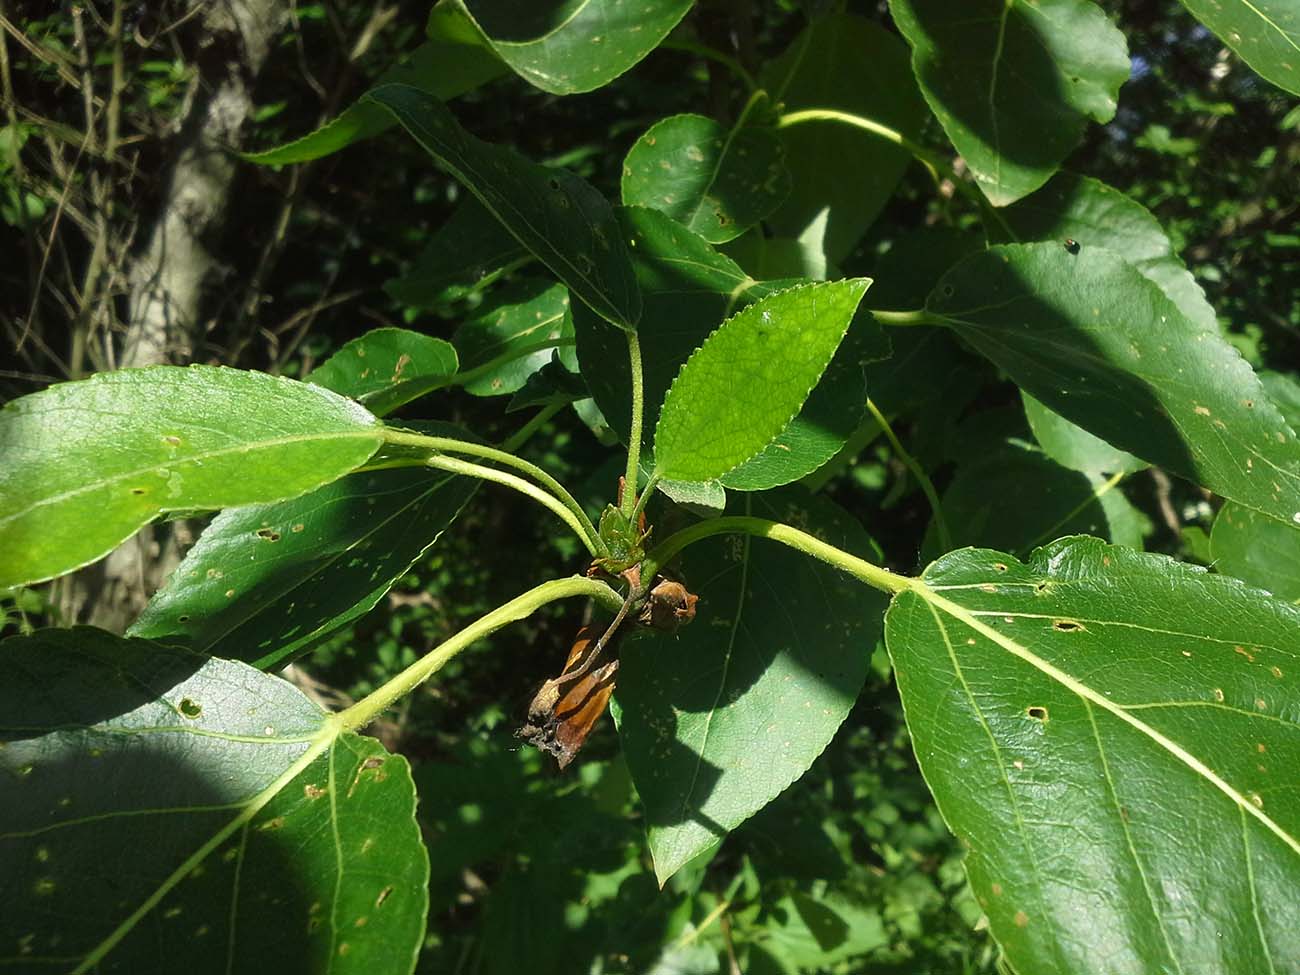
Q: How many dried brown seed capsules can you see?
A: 2